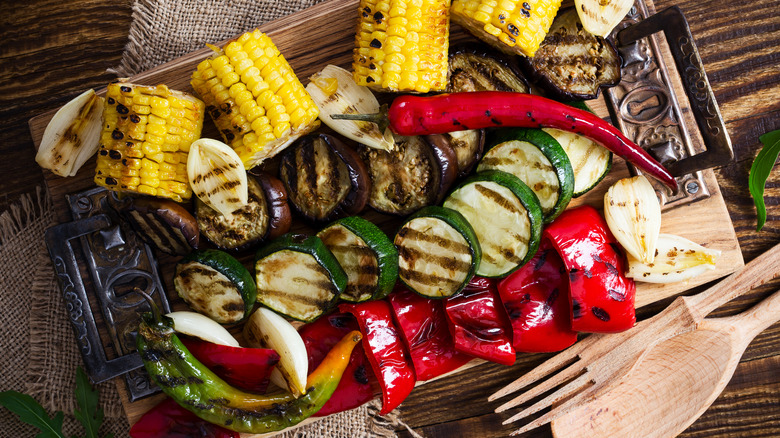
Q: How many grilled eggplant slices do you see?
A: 7